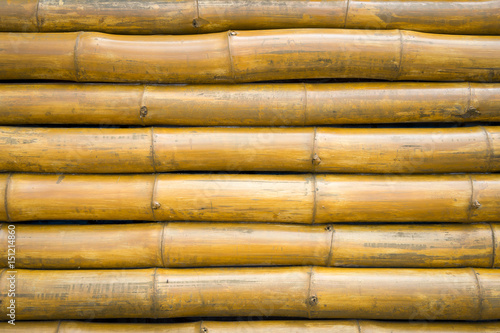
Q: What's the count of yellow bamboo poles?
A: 8